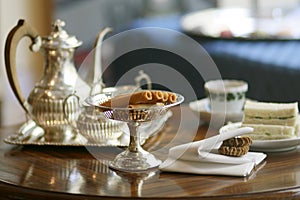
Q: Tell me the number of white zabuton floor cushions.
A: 0